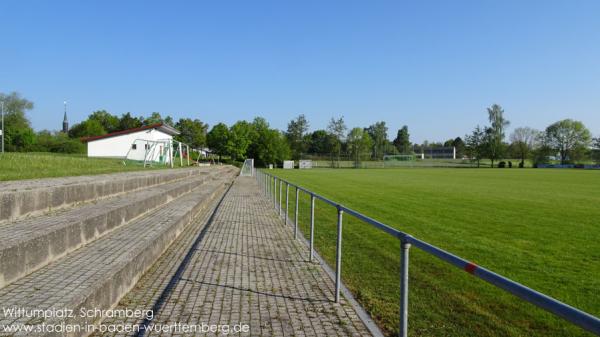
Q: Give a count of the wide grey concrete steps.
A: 3